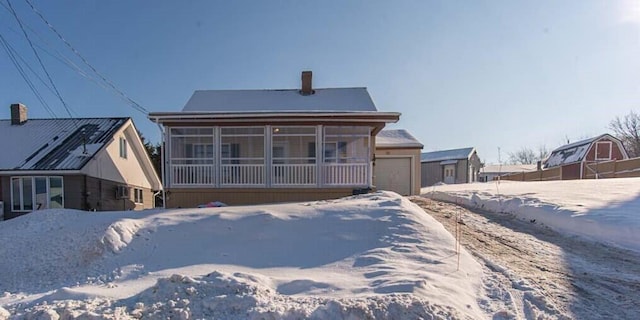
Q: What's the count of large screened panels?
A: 4